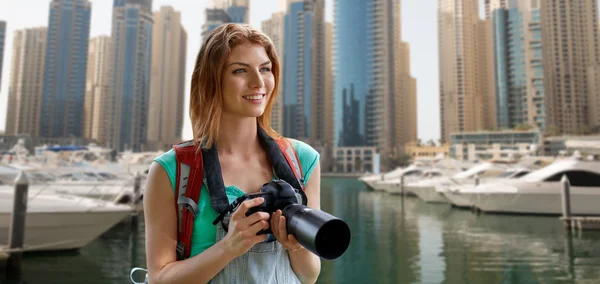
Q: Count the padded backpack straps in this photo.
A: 2